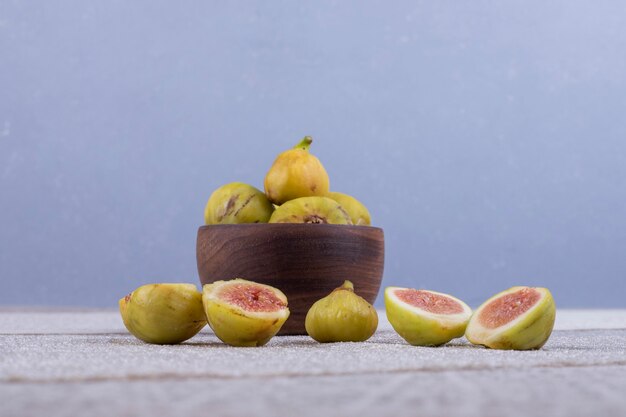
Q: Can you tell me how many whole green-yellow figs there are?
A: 5